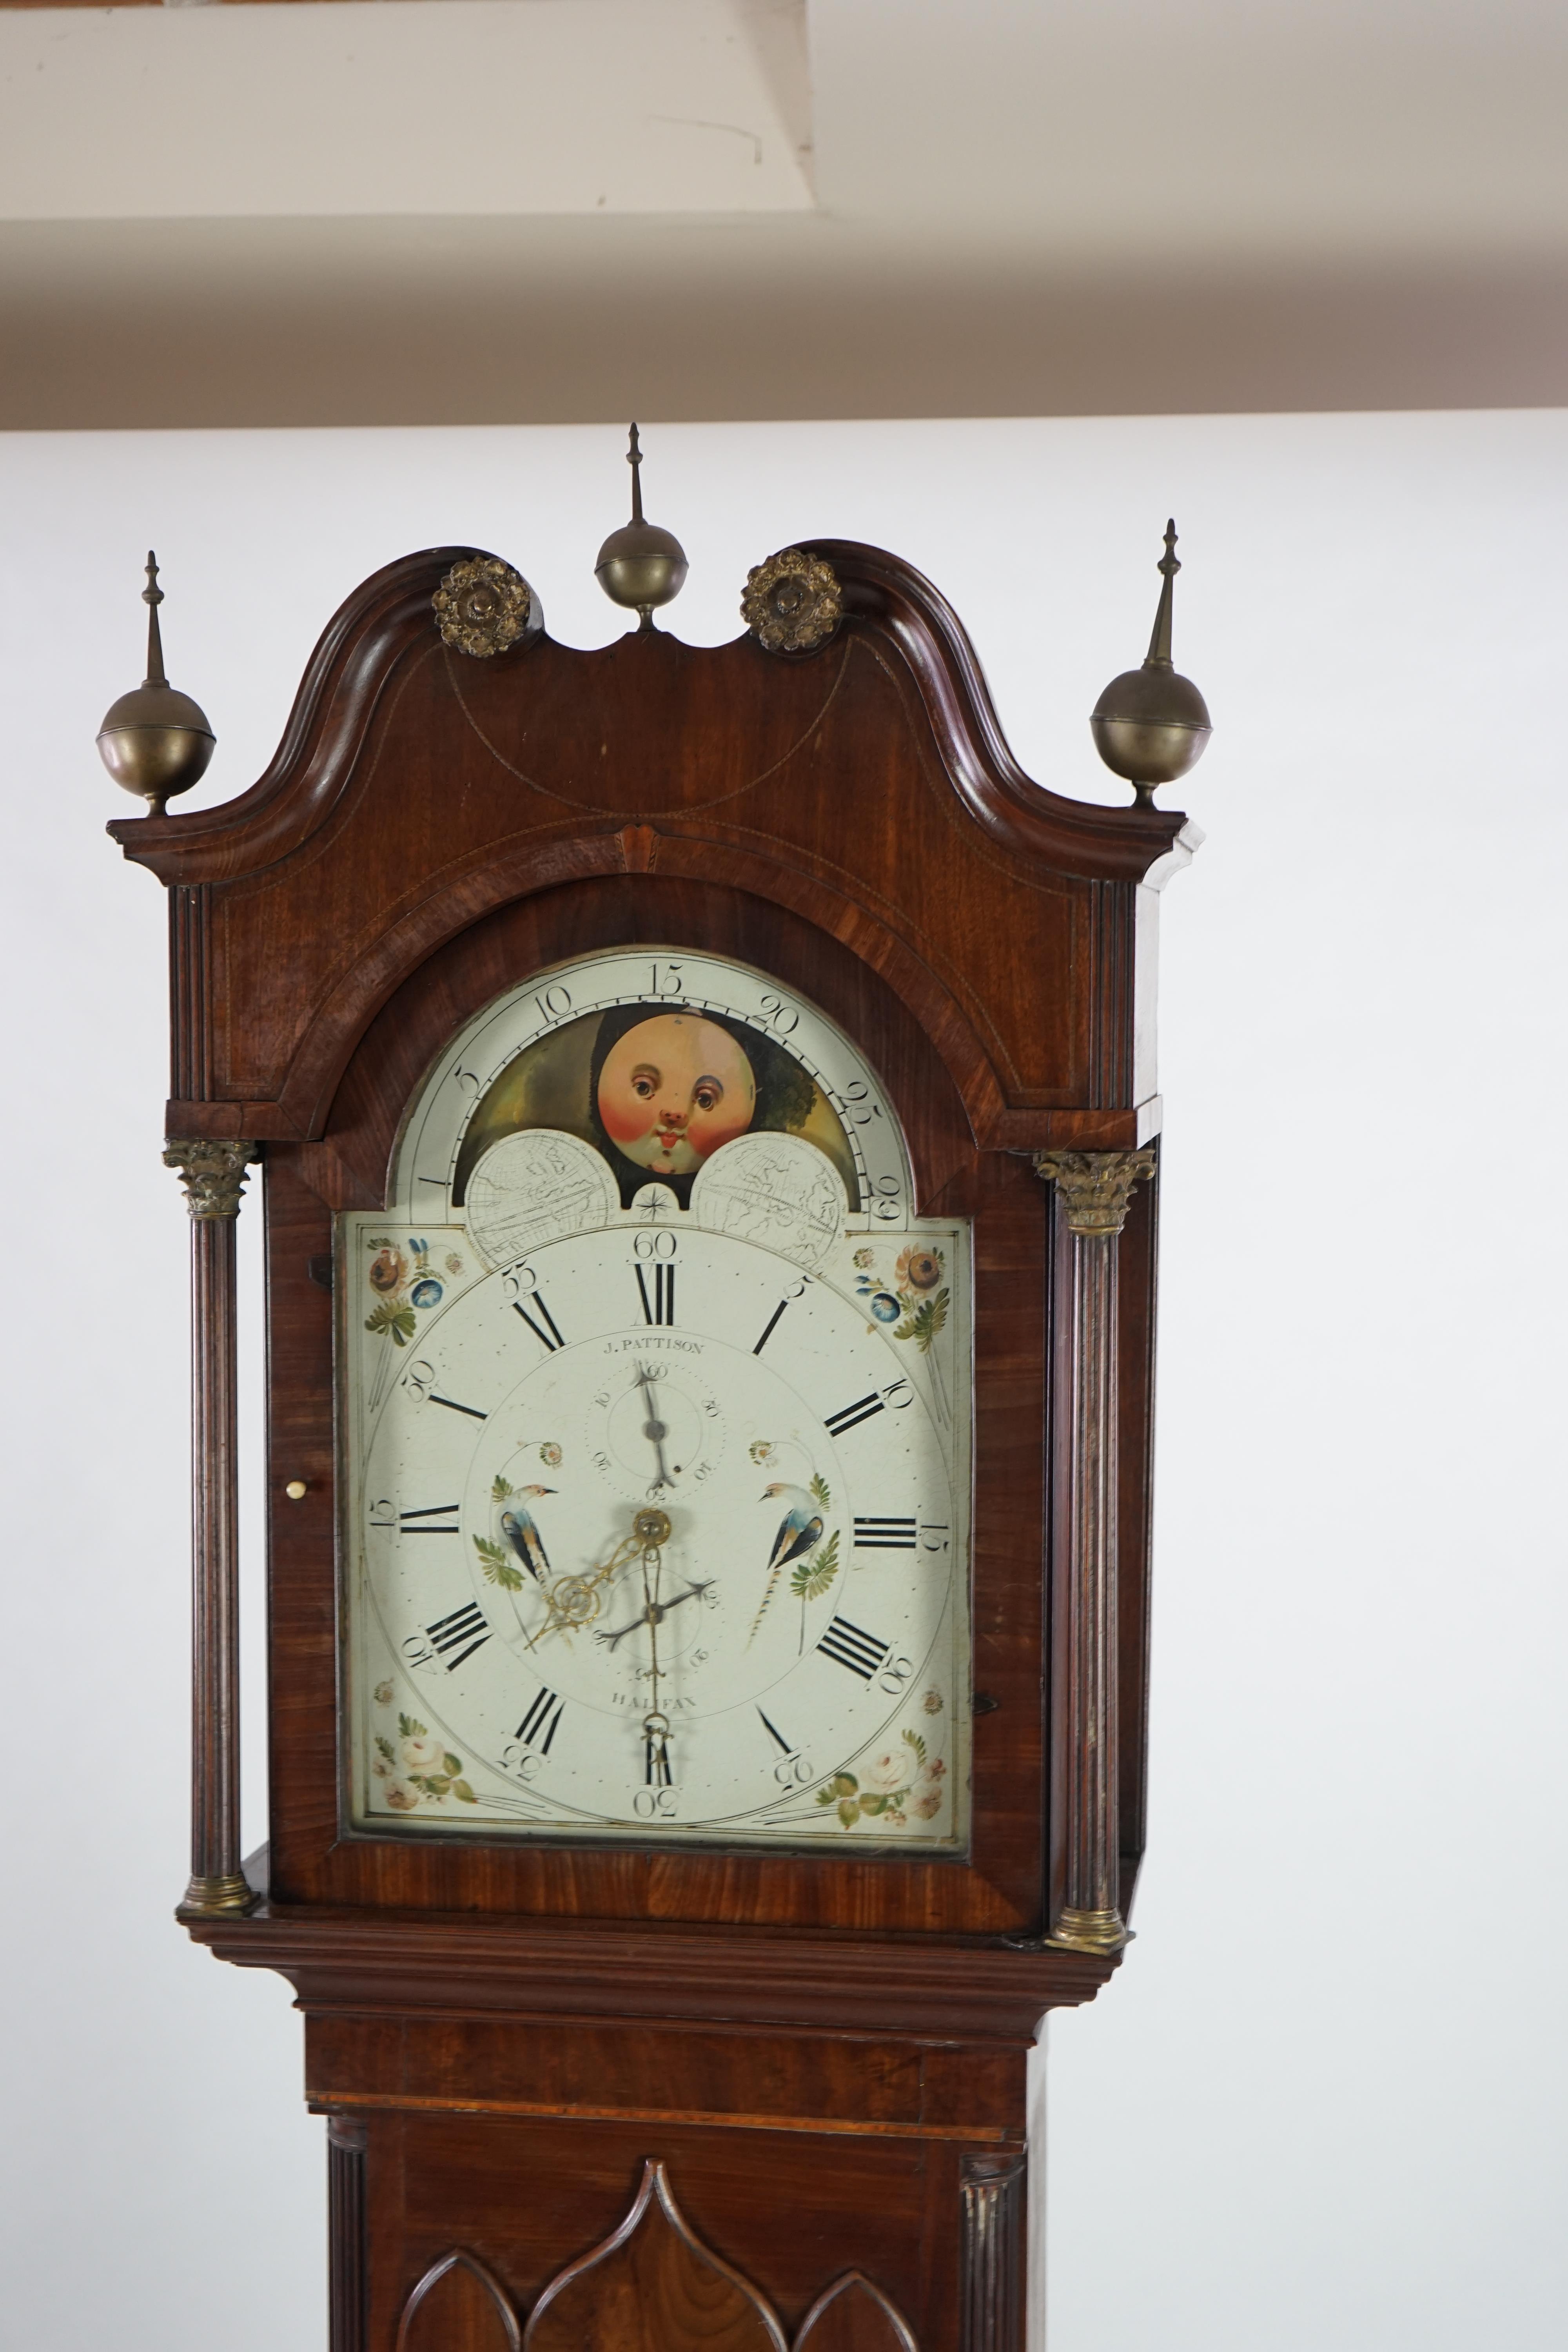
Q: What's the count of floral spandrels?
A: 4